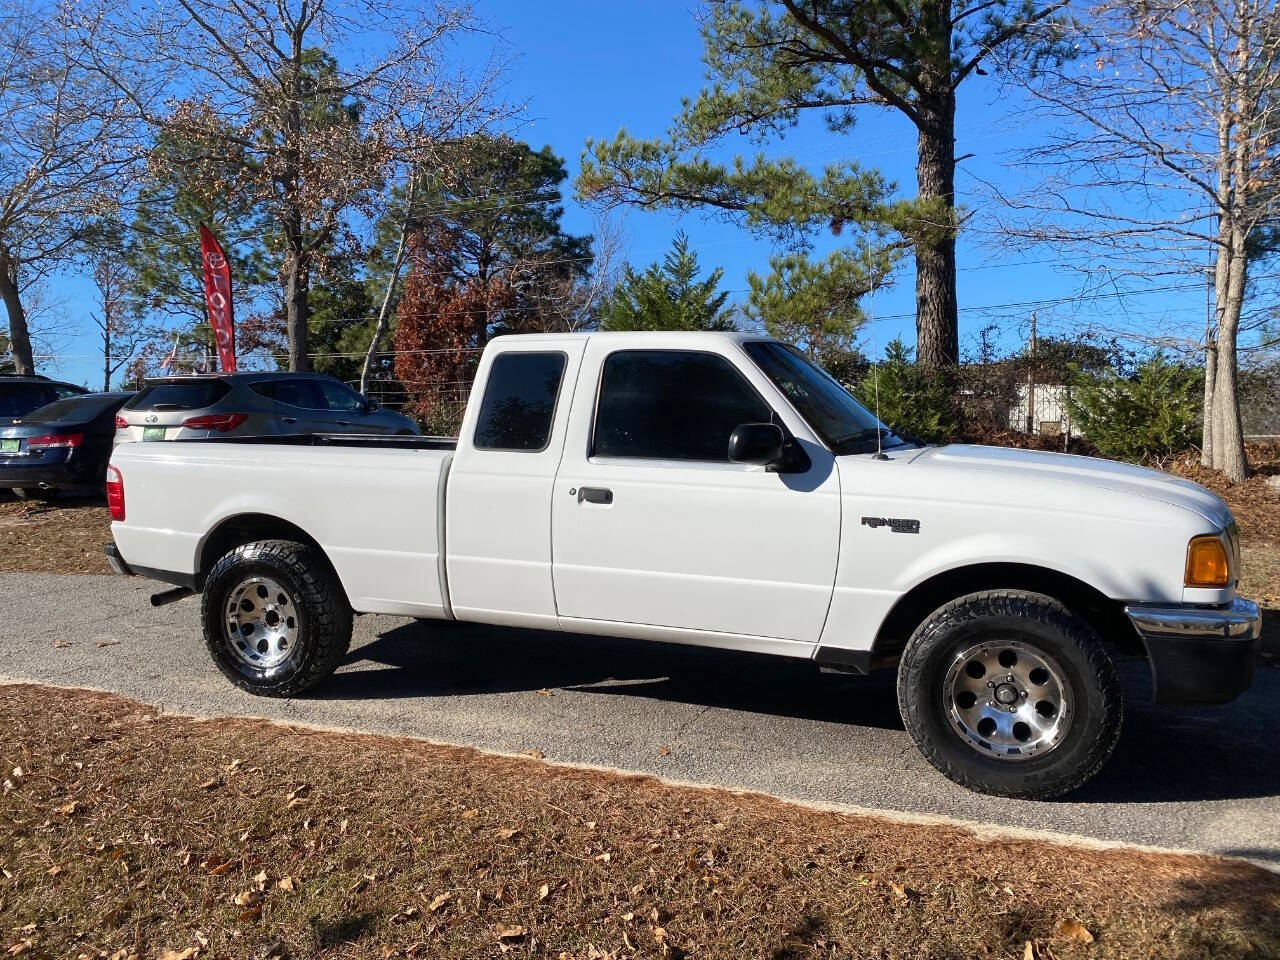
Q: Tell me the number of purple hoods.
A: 0